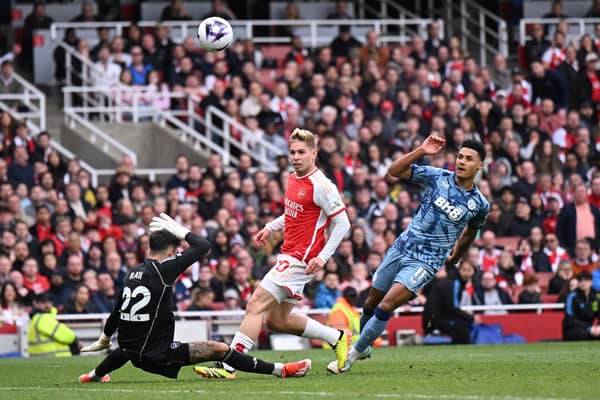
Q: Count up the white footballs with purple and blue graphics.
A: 1